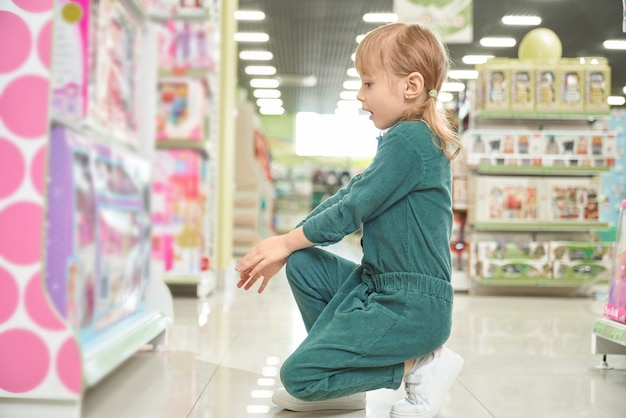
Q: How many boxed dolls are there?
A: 5